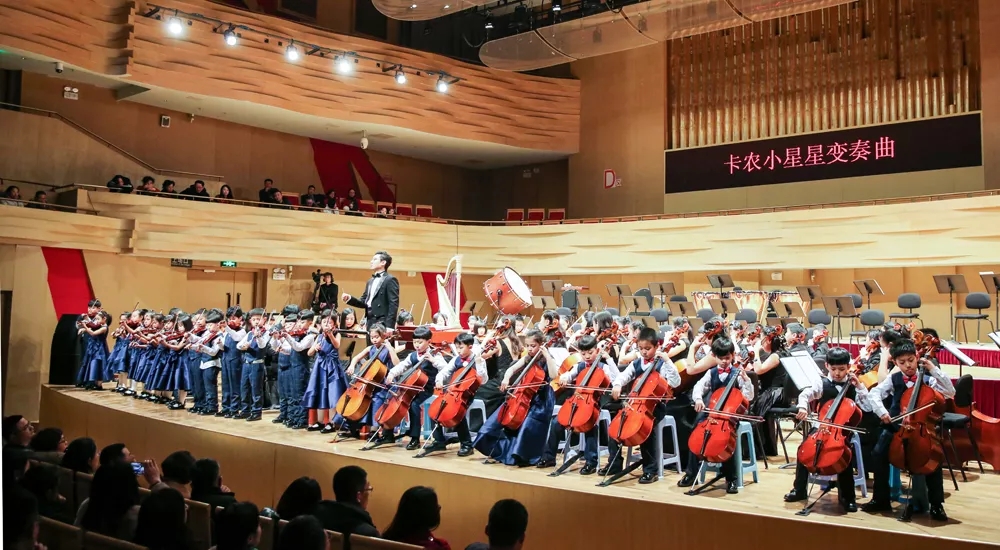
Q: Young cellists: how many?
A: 9